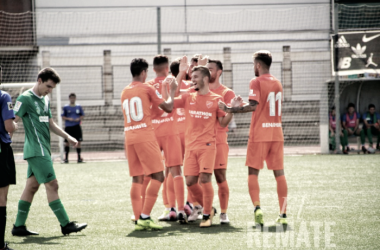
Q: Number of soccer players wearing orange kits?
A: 7